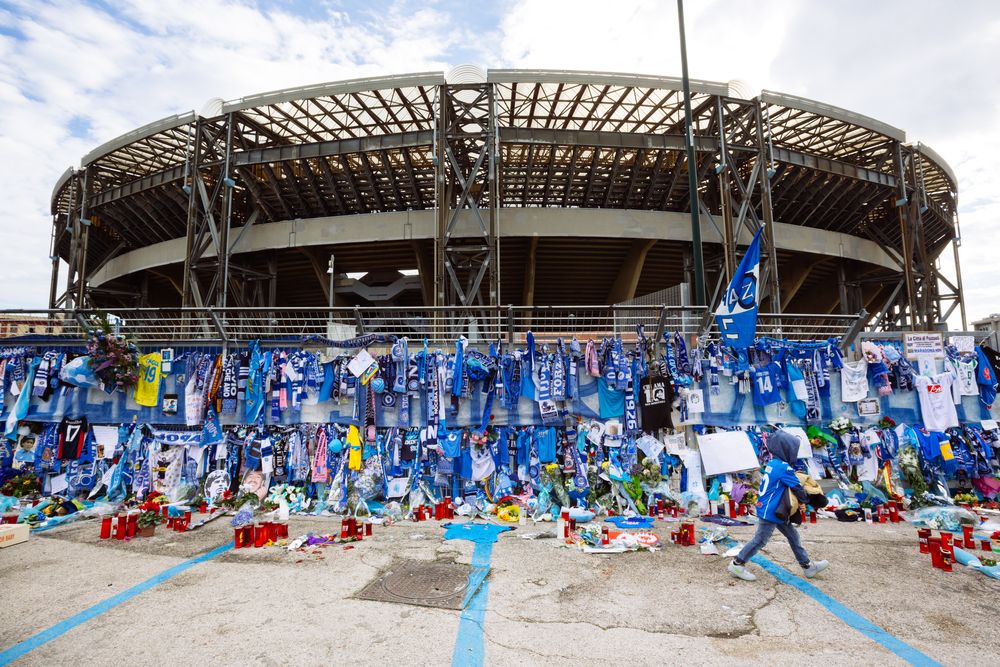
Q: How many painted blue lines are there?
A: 3